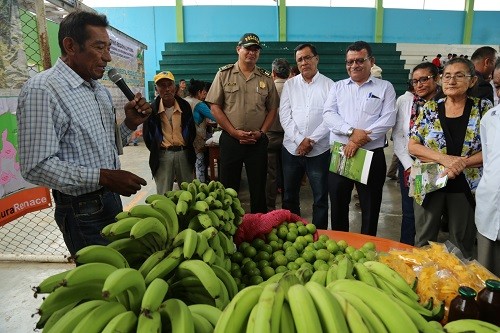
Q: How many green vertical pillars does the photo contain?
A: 4